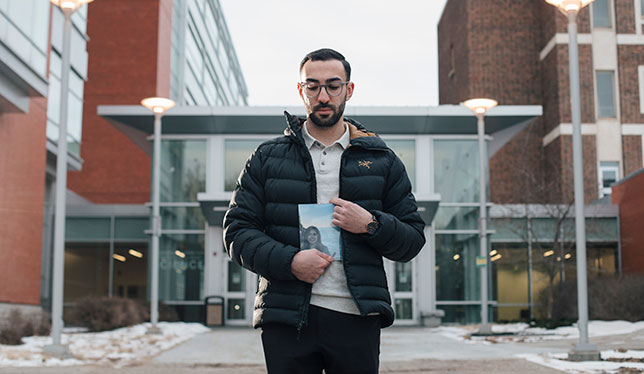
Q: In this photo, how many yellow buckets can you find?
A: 0